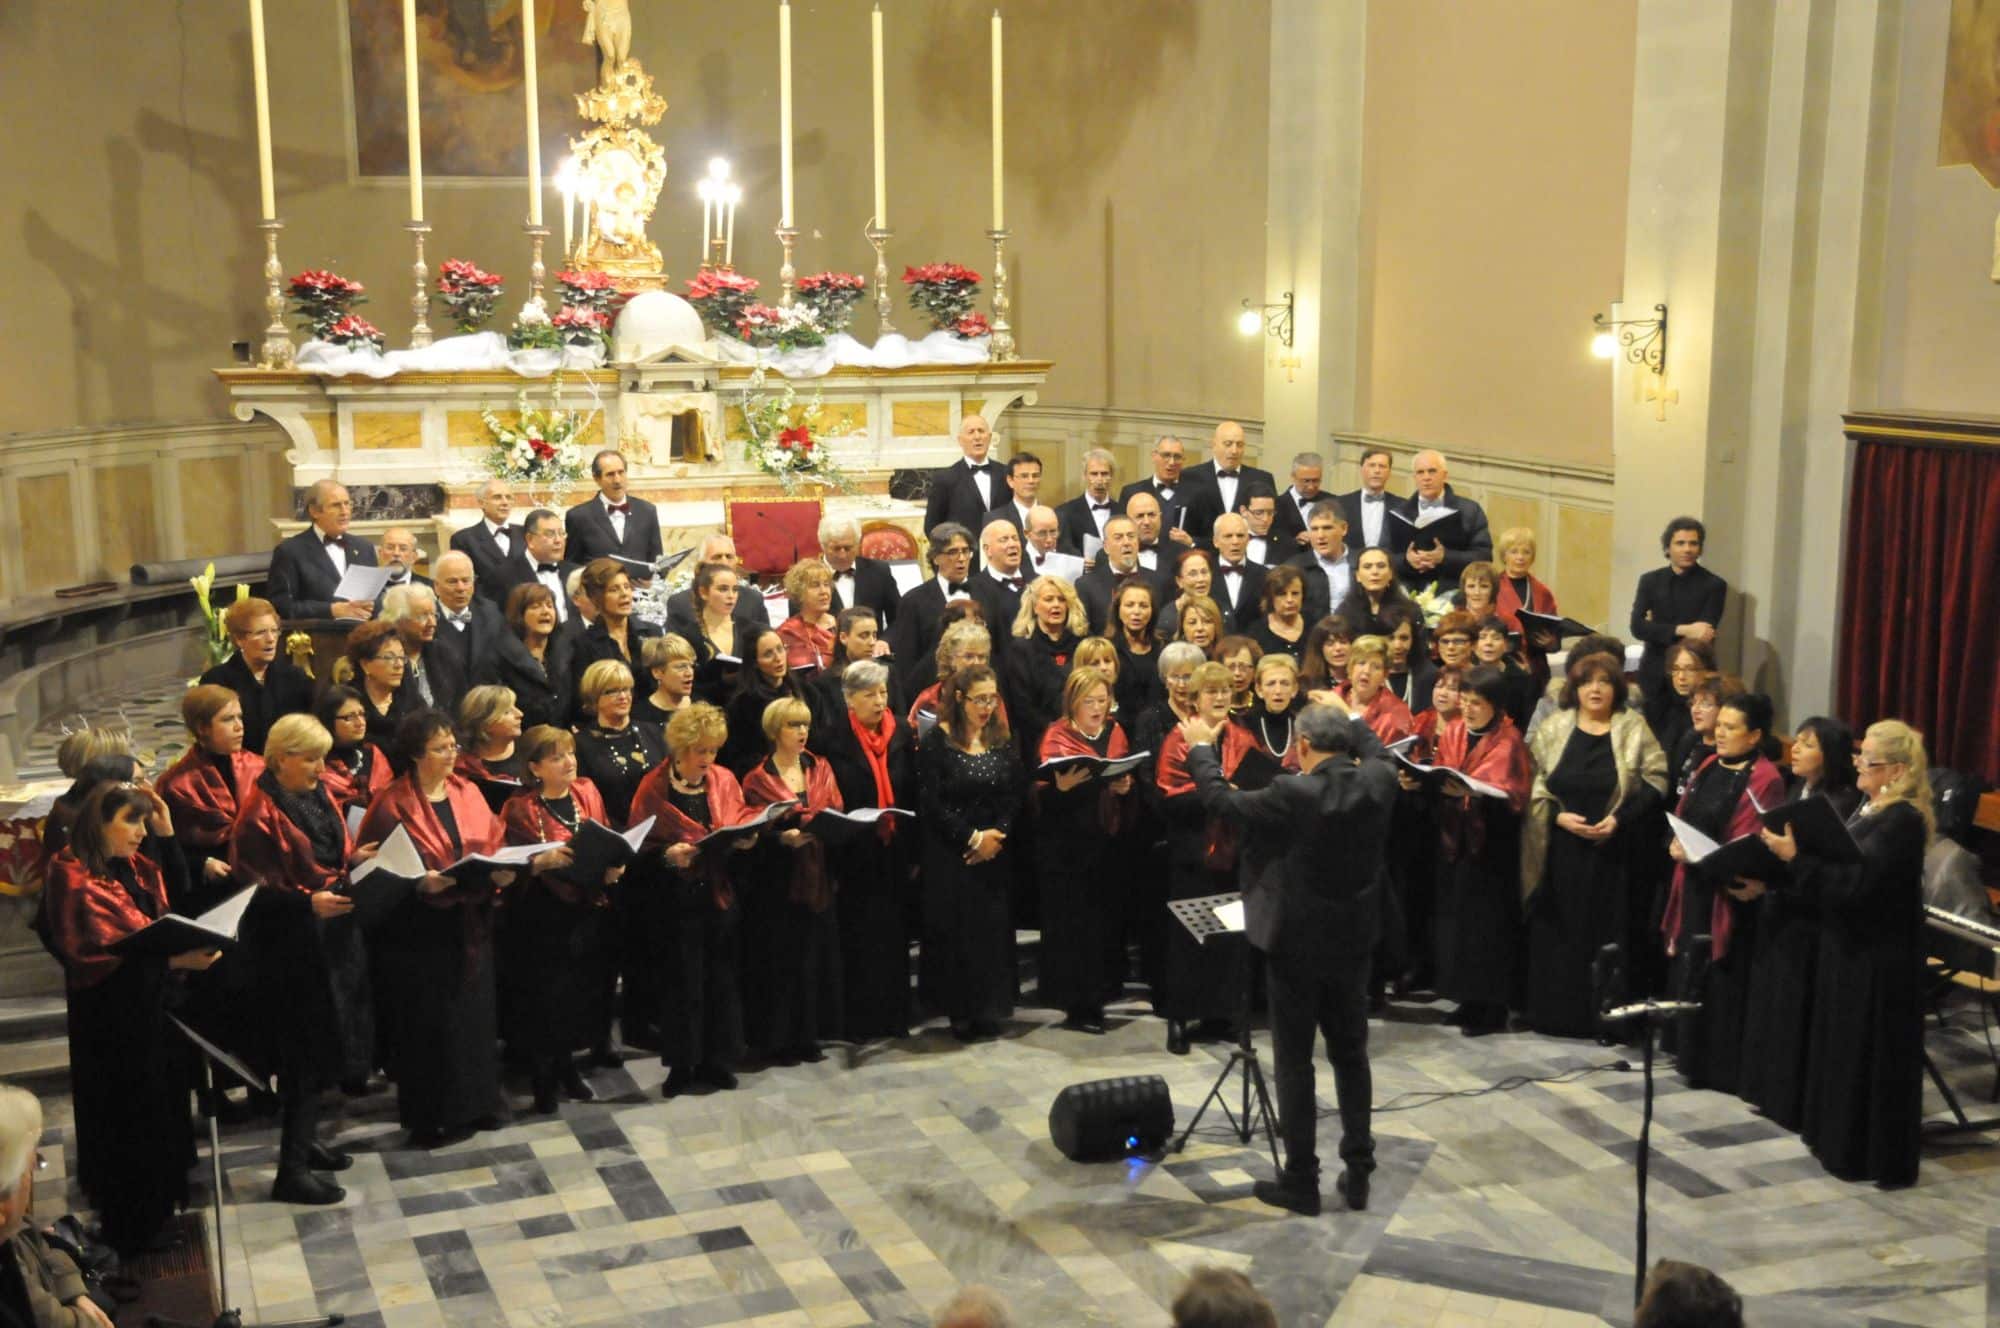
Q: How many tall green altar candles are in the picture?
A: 0